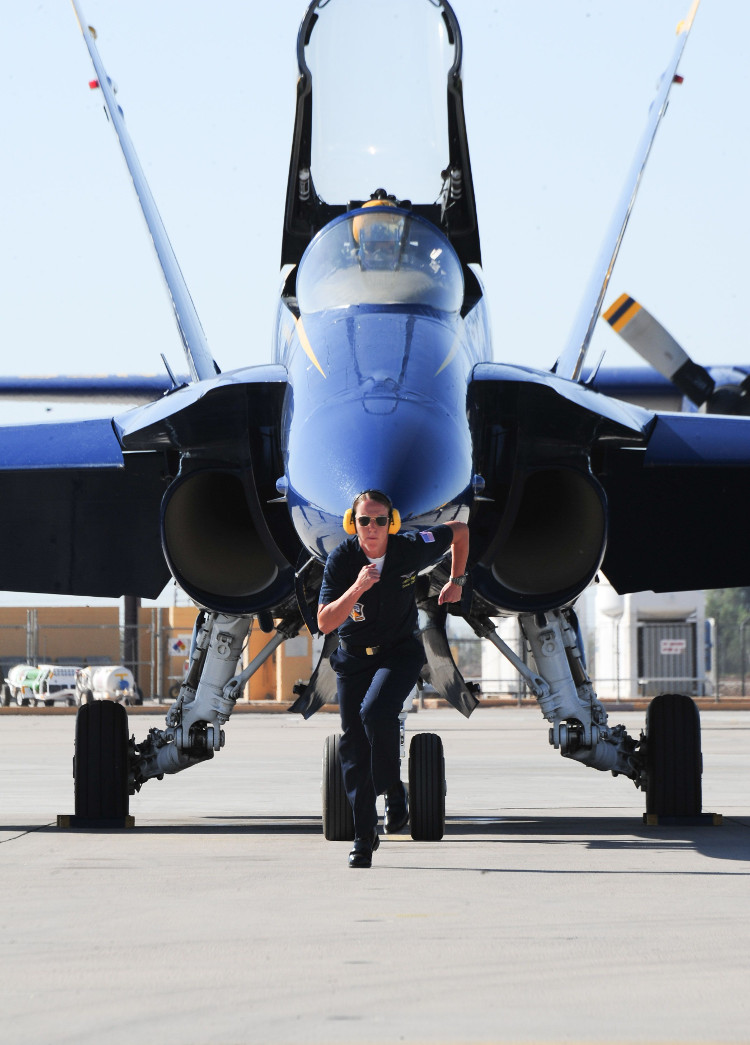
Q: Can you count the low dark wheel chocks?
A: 2